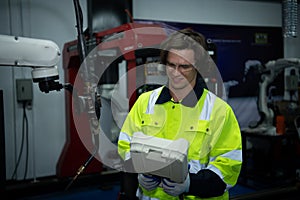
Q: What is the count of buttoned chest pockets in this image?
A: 2